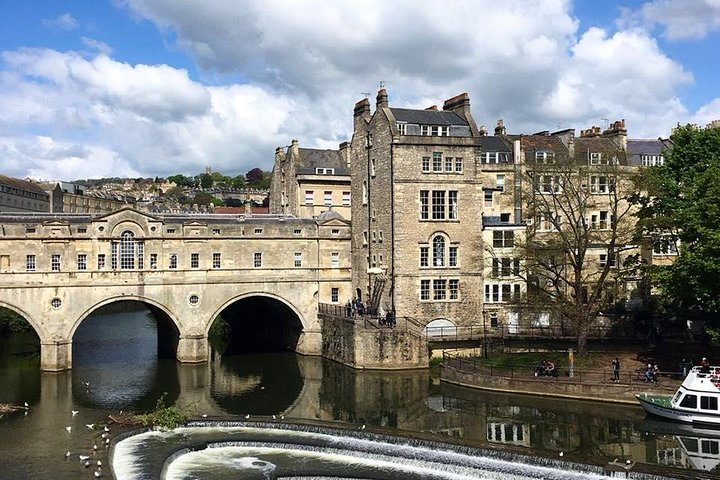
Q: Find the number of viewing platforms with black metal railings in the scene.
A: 2